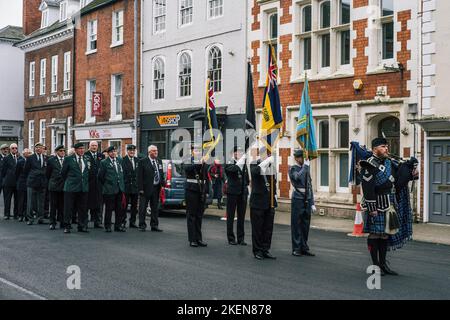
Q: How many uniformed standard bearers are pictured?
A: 4